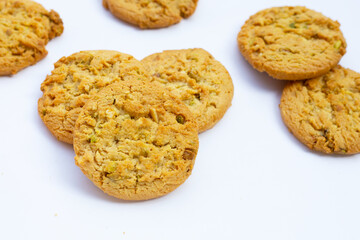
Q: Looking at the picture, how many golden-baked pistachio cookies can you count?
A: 7